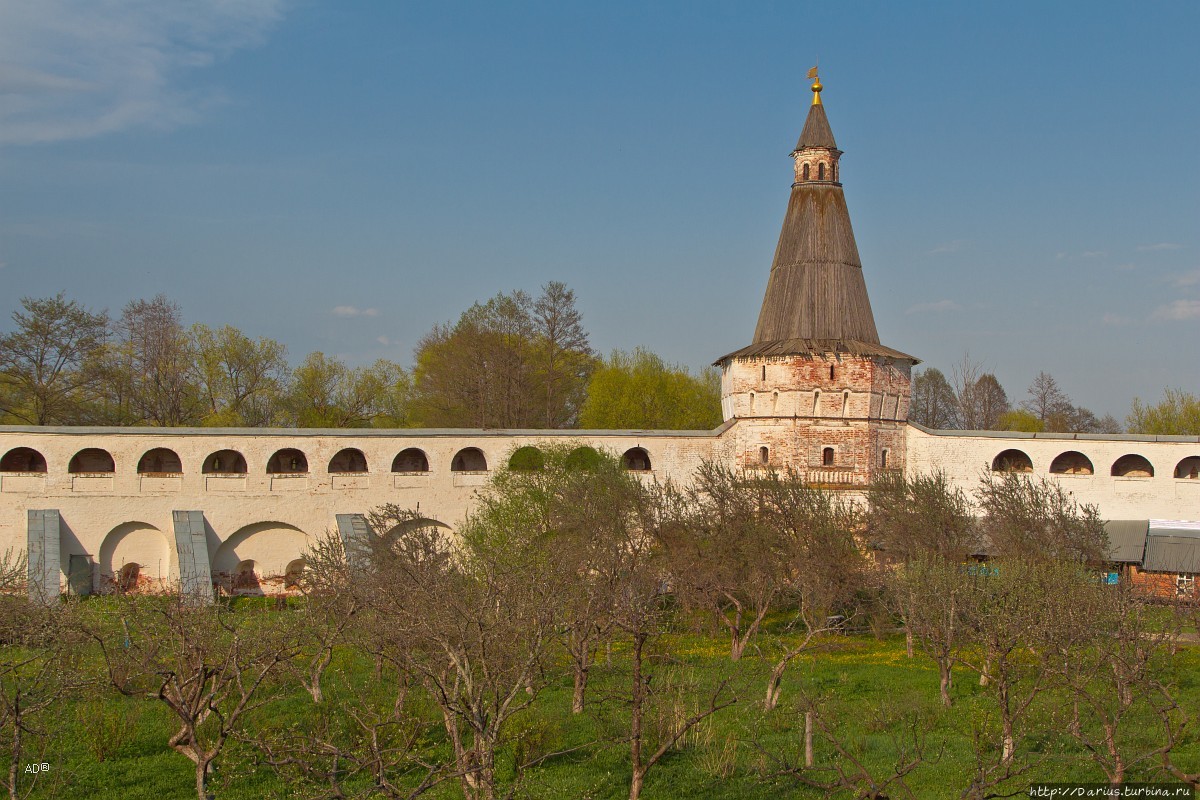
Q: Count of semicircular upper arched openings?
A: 15